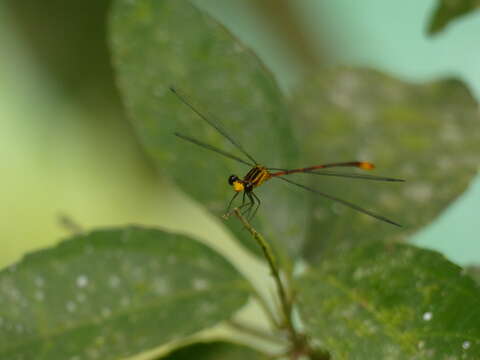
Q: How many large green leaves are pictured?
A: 4